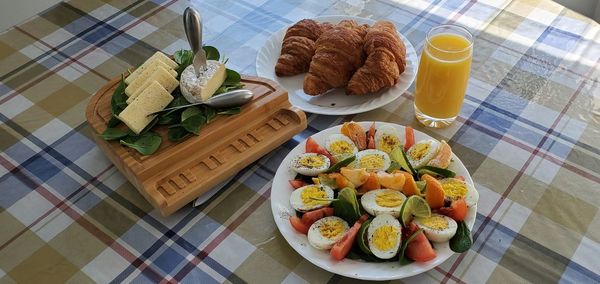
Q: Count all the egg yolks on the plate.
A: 11